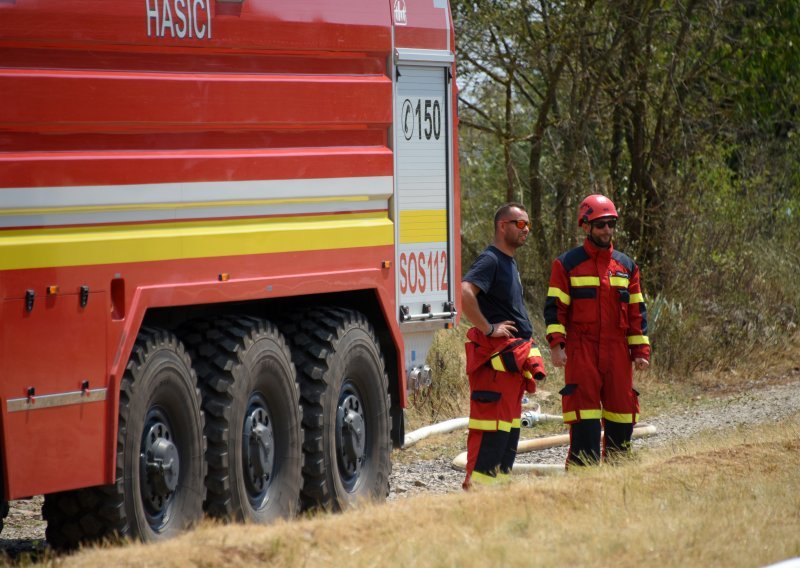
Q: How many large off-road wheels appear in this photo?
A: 3